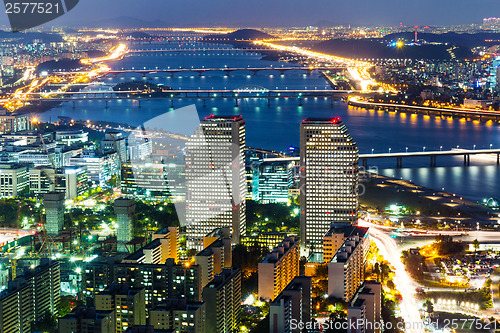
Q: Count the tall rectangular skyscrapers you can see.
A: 2